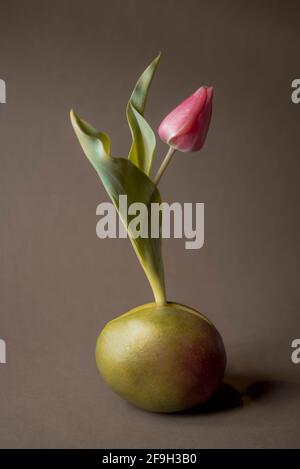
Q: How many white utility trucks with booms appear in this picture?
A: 0